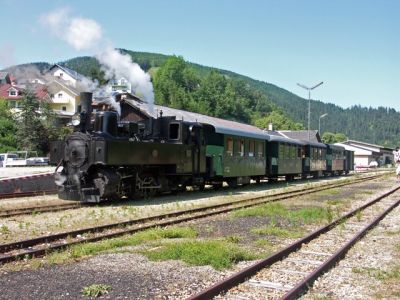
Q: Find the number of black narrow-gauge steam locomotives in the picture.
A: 1